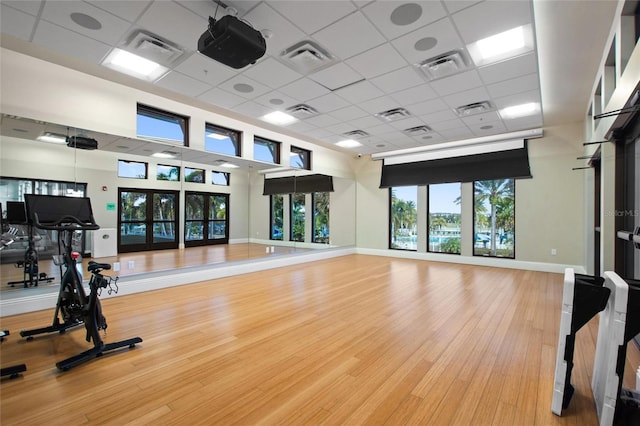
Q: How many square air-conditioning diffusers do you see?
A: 8